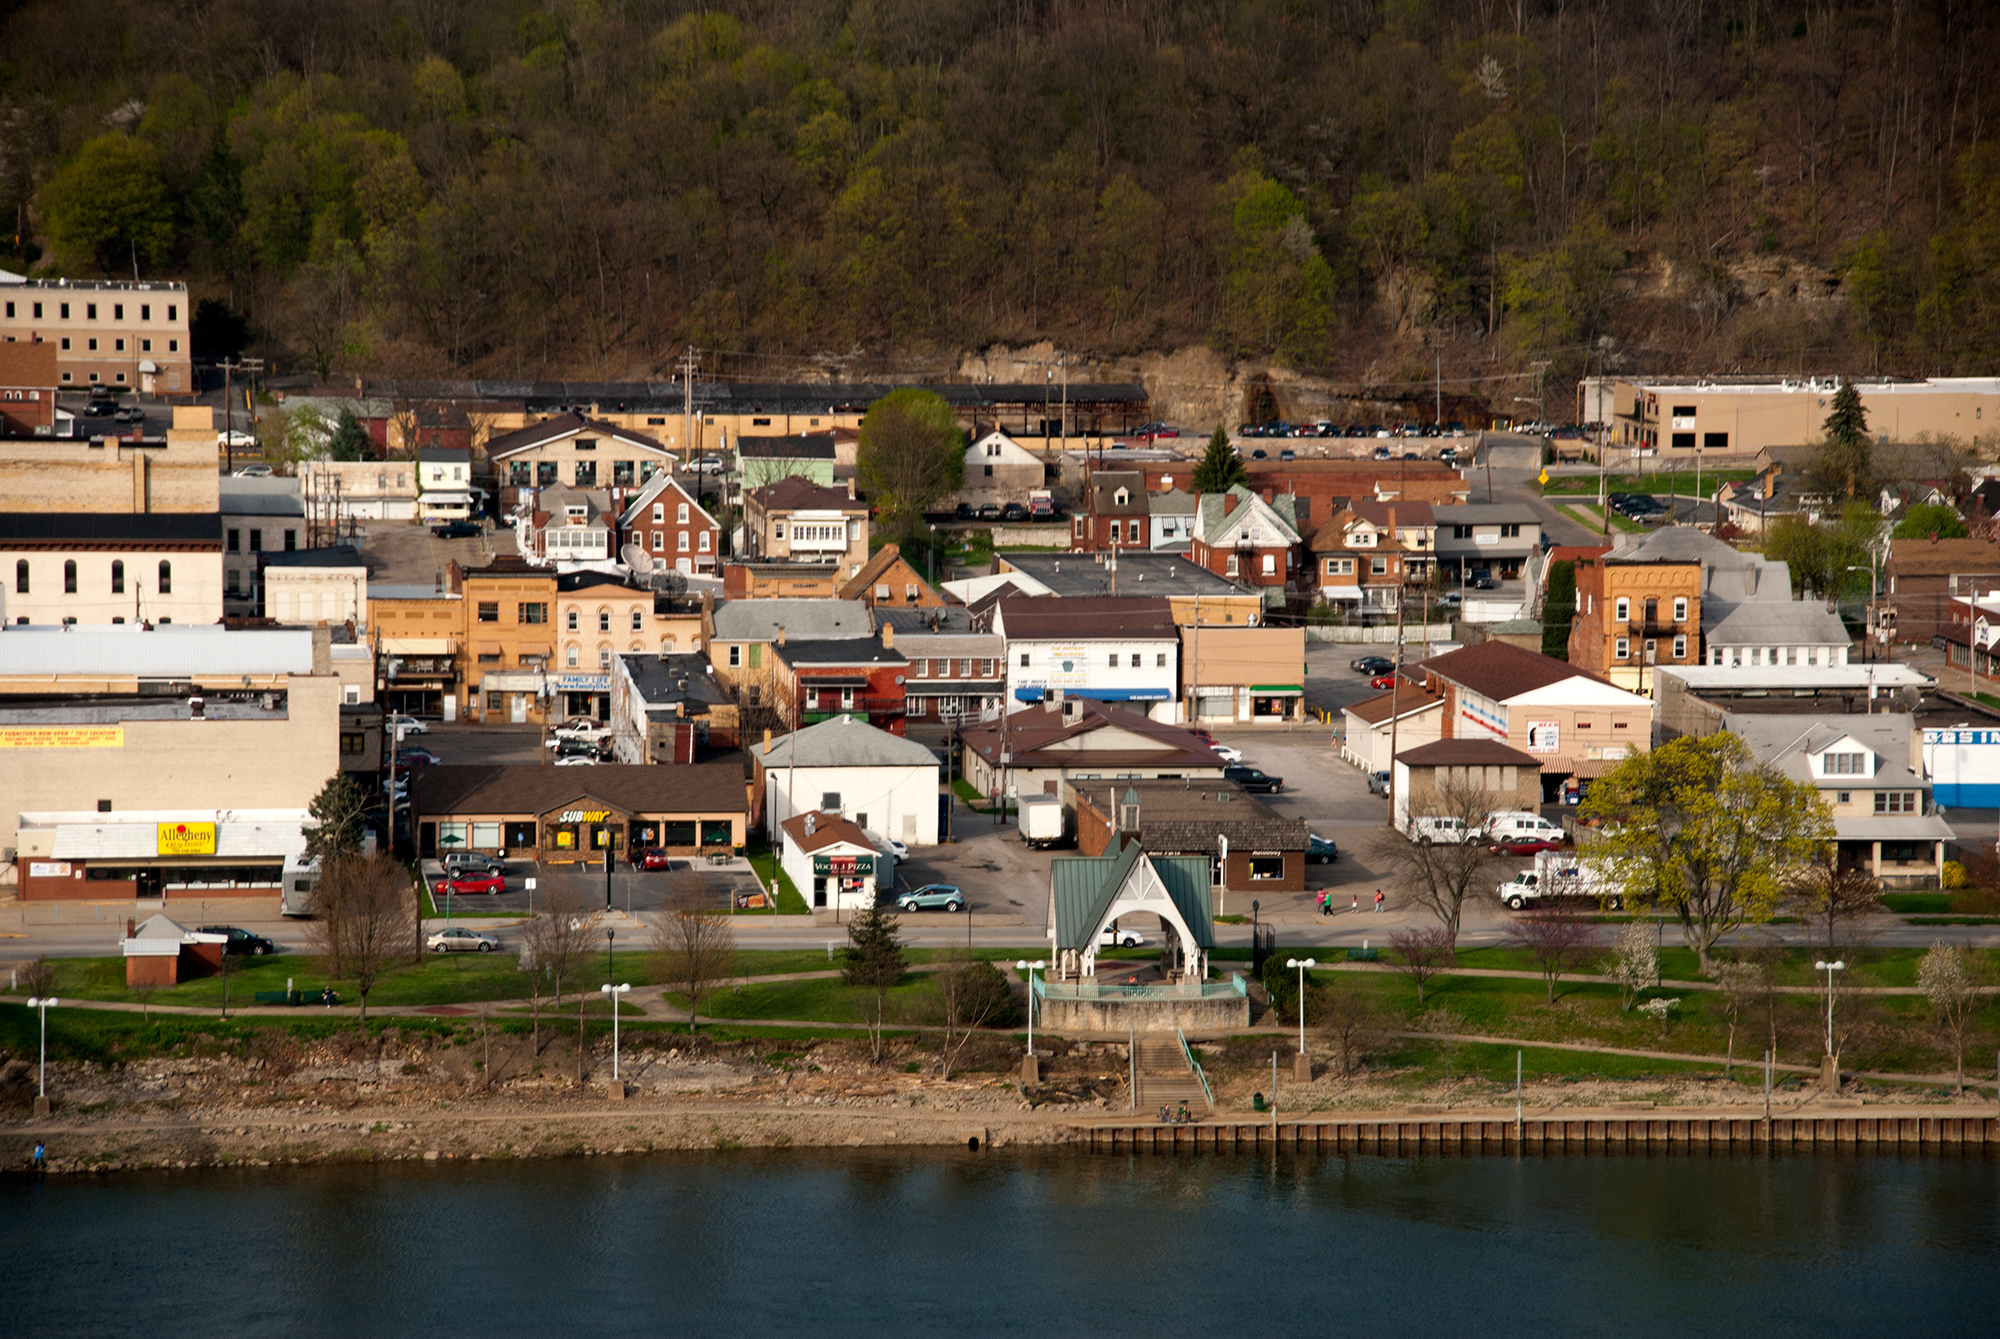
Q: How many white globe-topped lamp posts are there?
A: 5